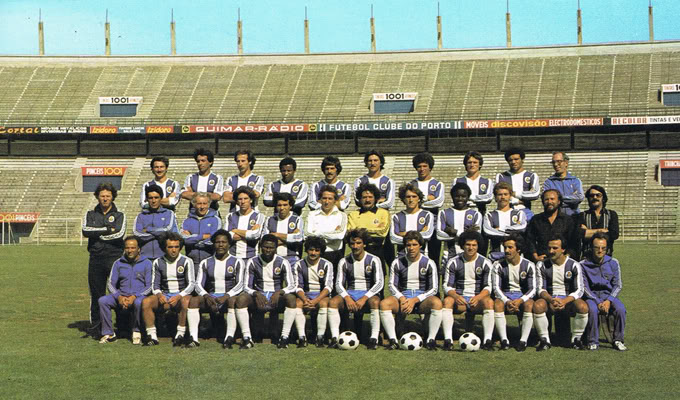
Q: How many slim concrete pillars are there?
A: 10